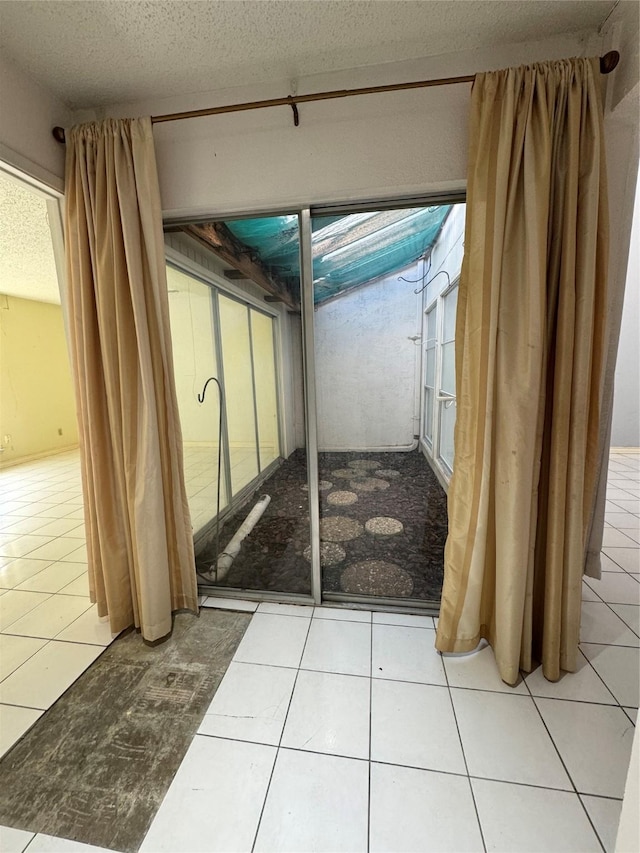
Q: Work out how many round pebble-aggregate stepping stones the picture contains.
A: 10